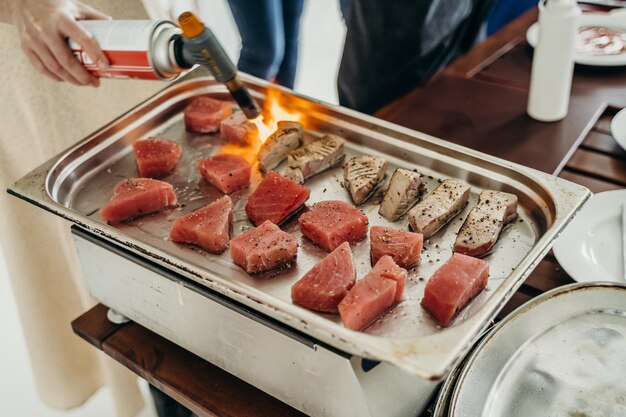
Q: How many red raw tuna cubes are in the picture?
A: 13